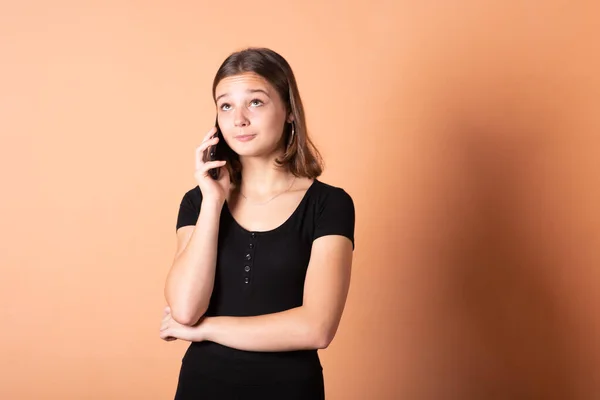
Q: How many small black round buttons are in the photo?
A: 5